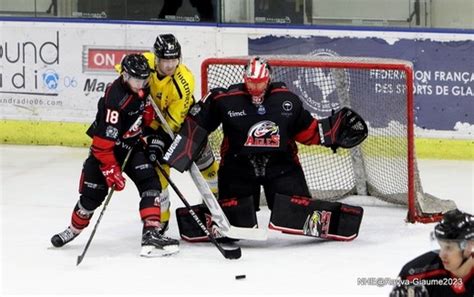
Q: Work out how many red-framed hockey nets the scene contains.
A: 1